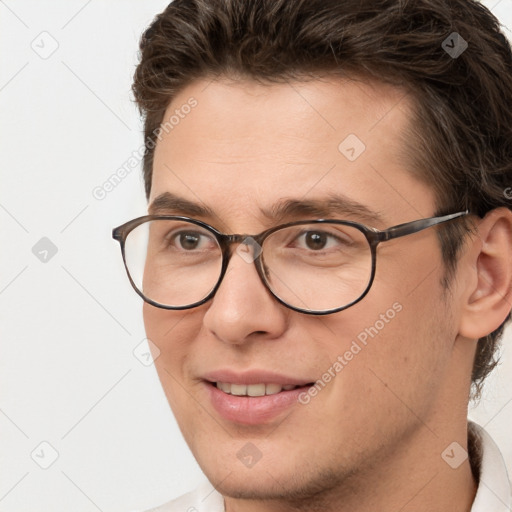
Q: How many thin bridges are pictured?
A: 1